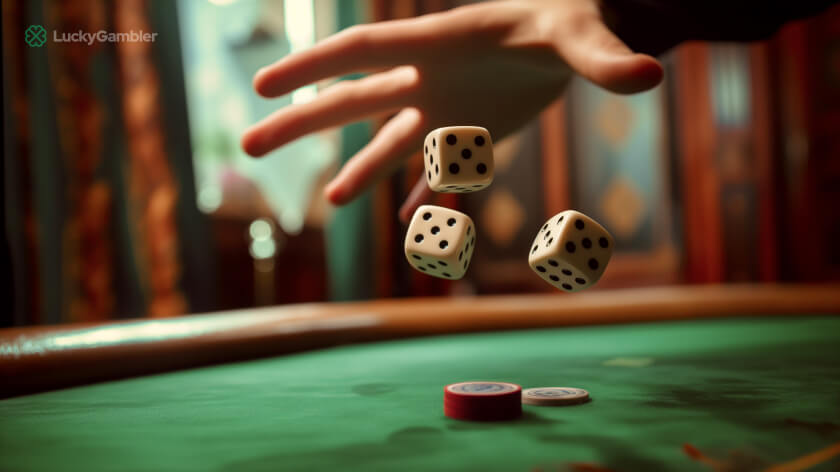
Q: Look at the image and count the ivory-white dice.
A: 3